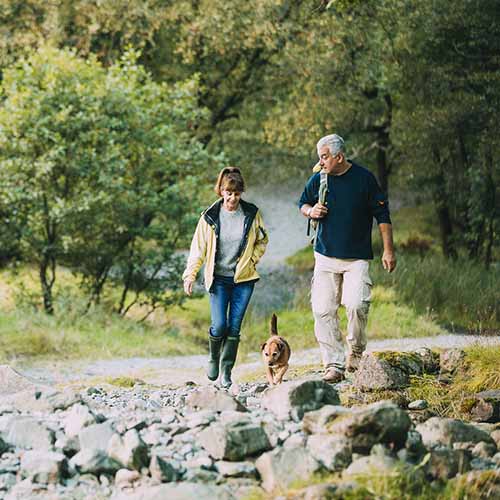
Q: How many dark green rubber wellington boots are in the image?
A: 2